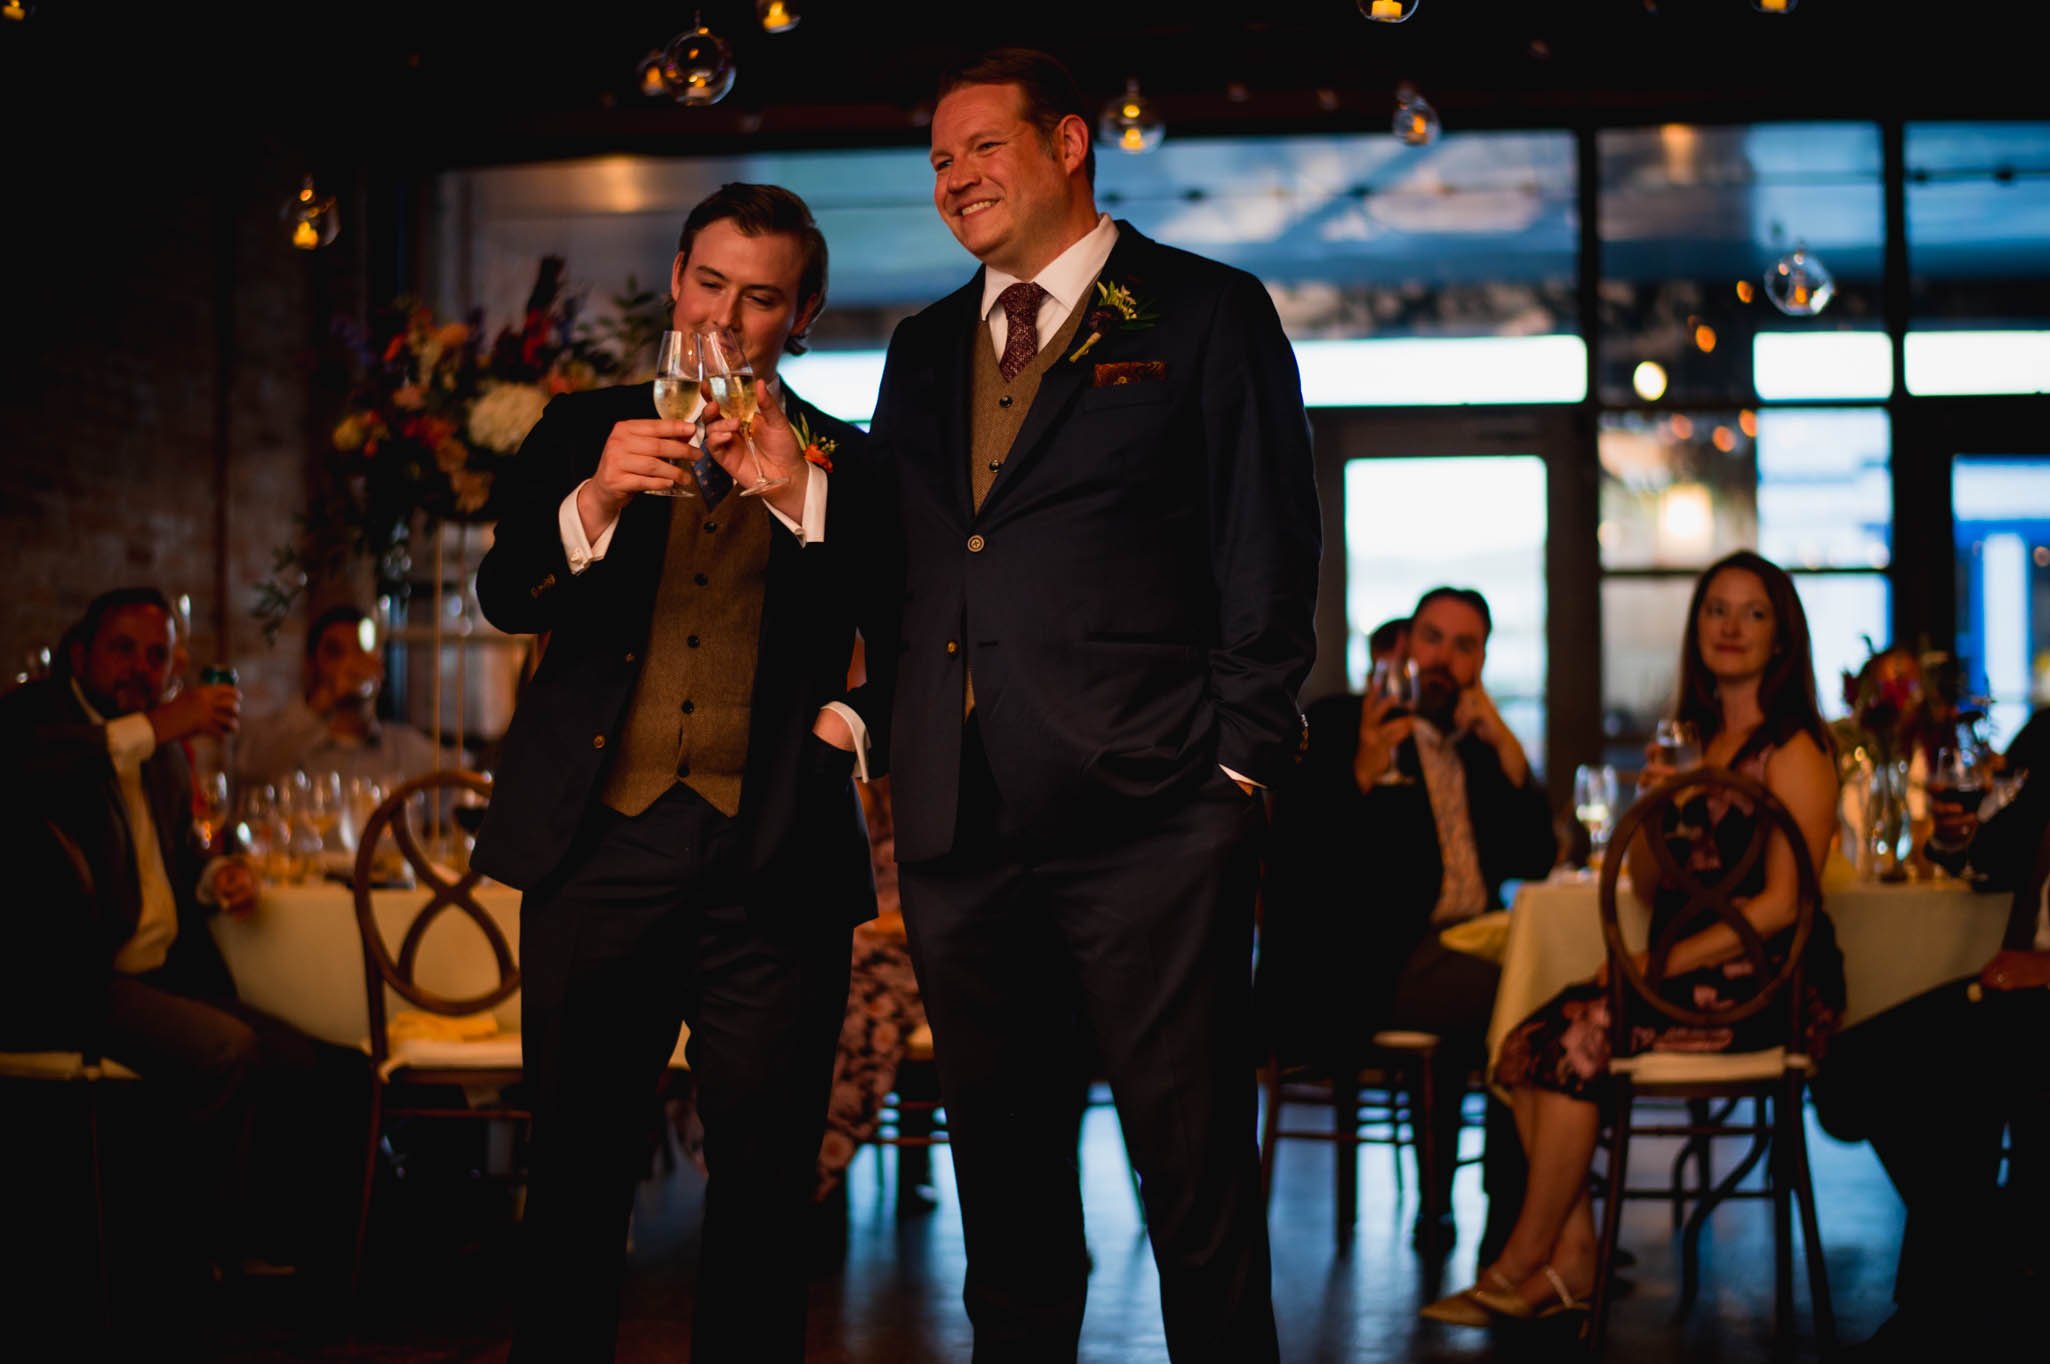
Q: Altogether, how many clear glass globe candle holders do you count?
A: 10